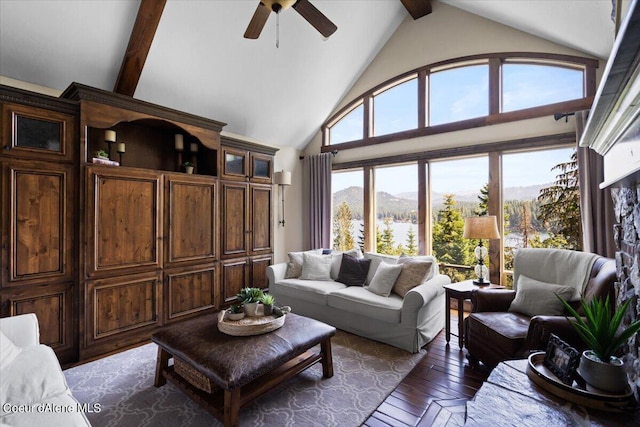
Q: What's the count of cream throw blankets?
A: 1